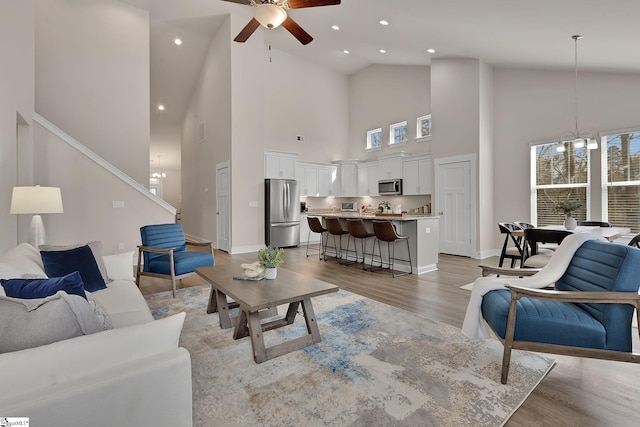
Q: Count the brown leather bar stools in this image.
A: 4